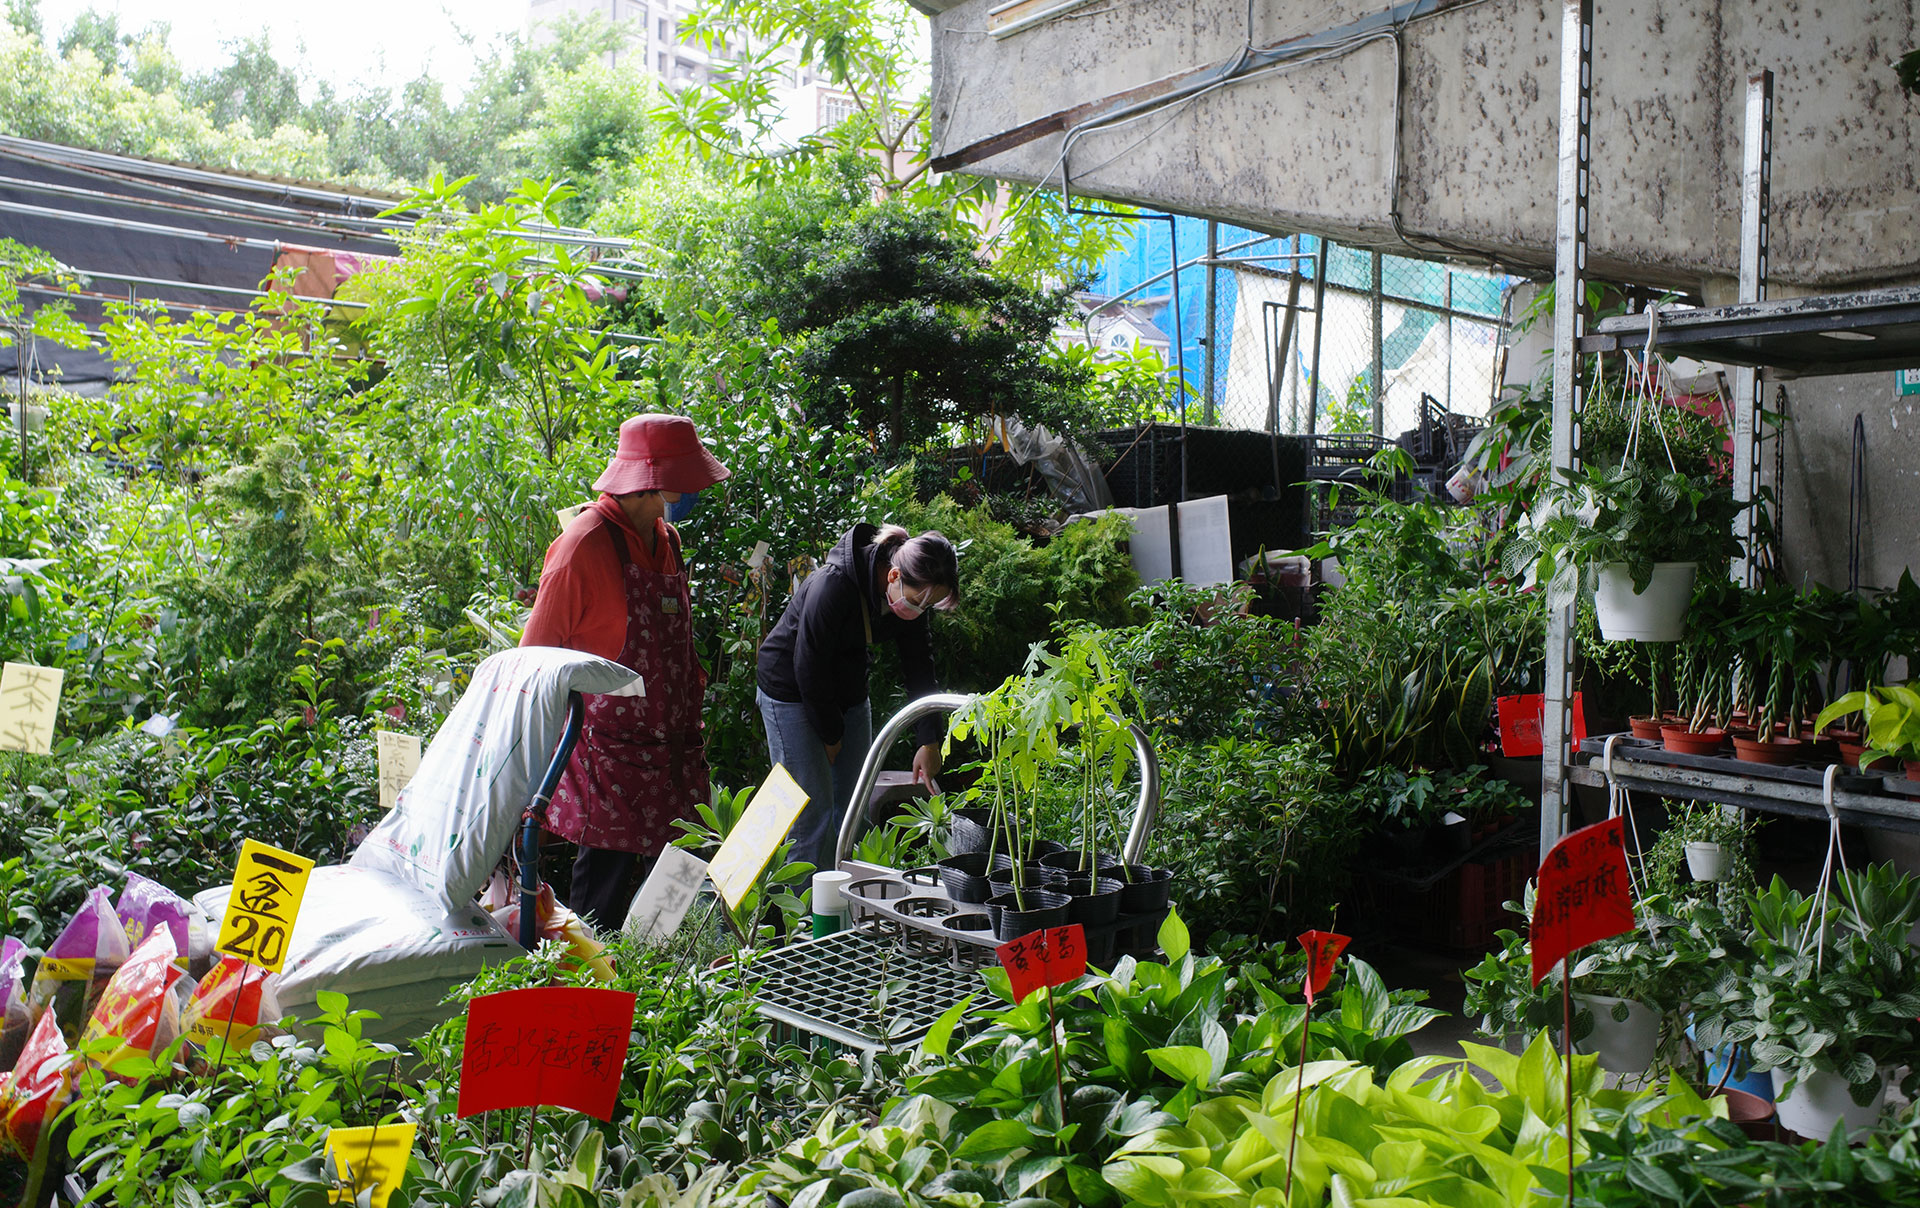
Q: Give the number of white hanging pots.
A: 4